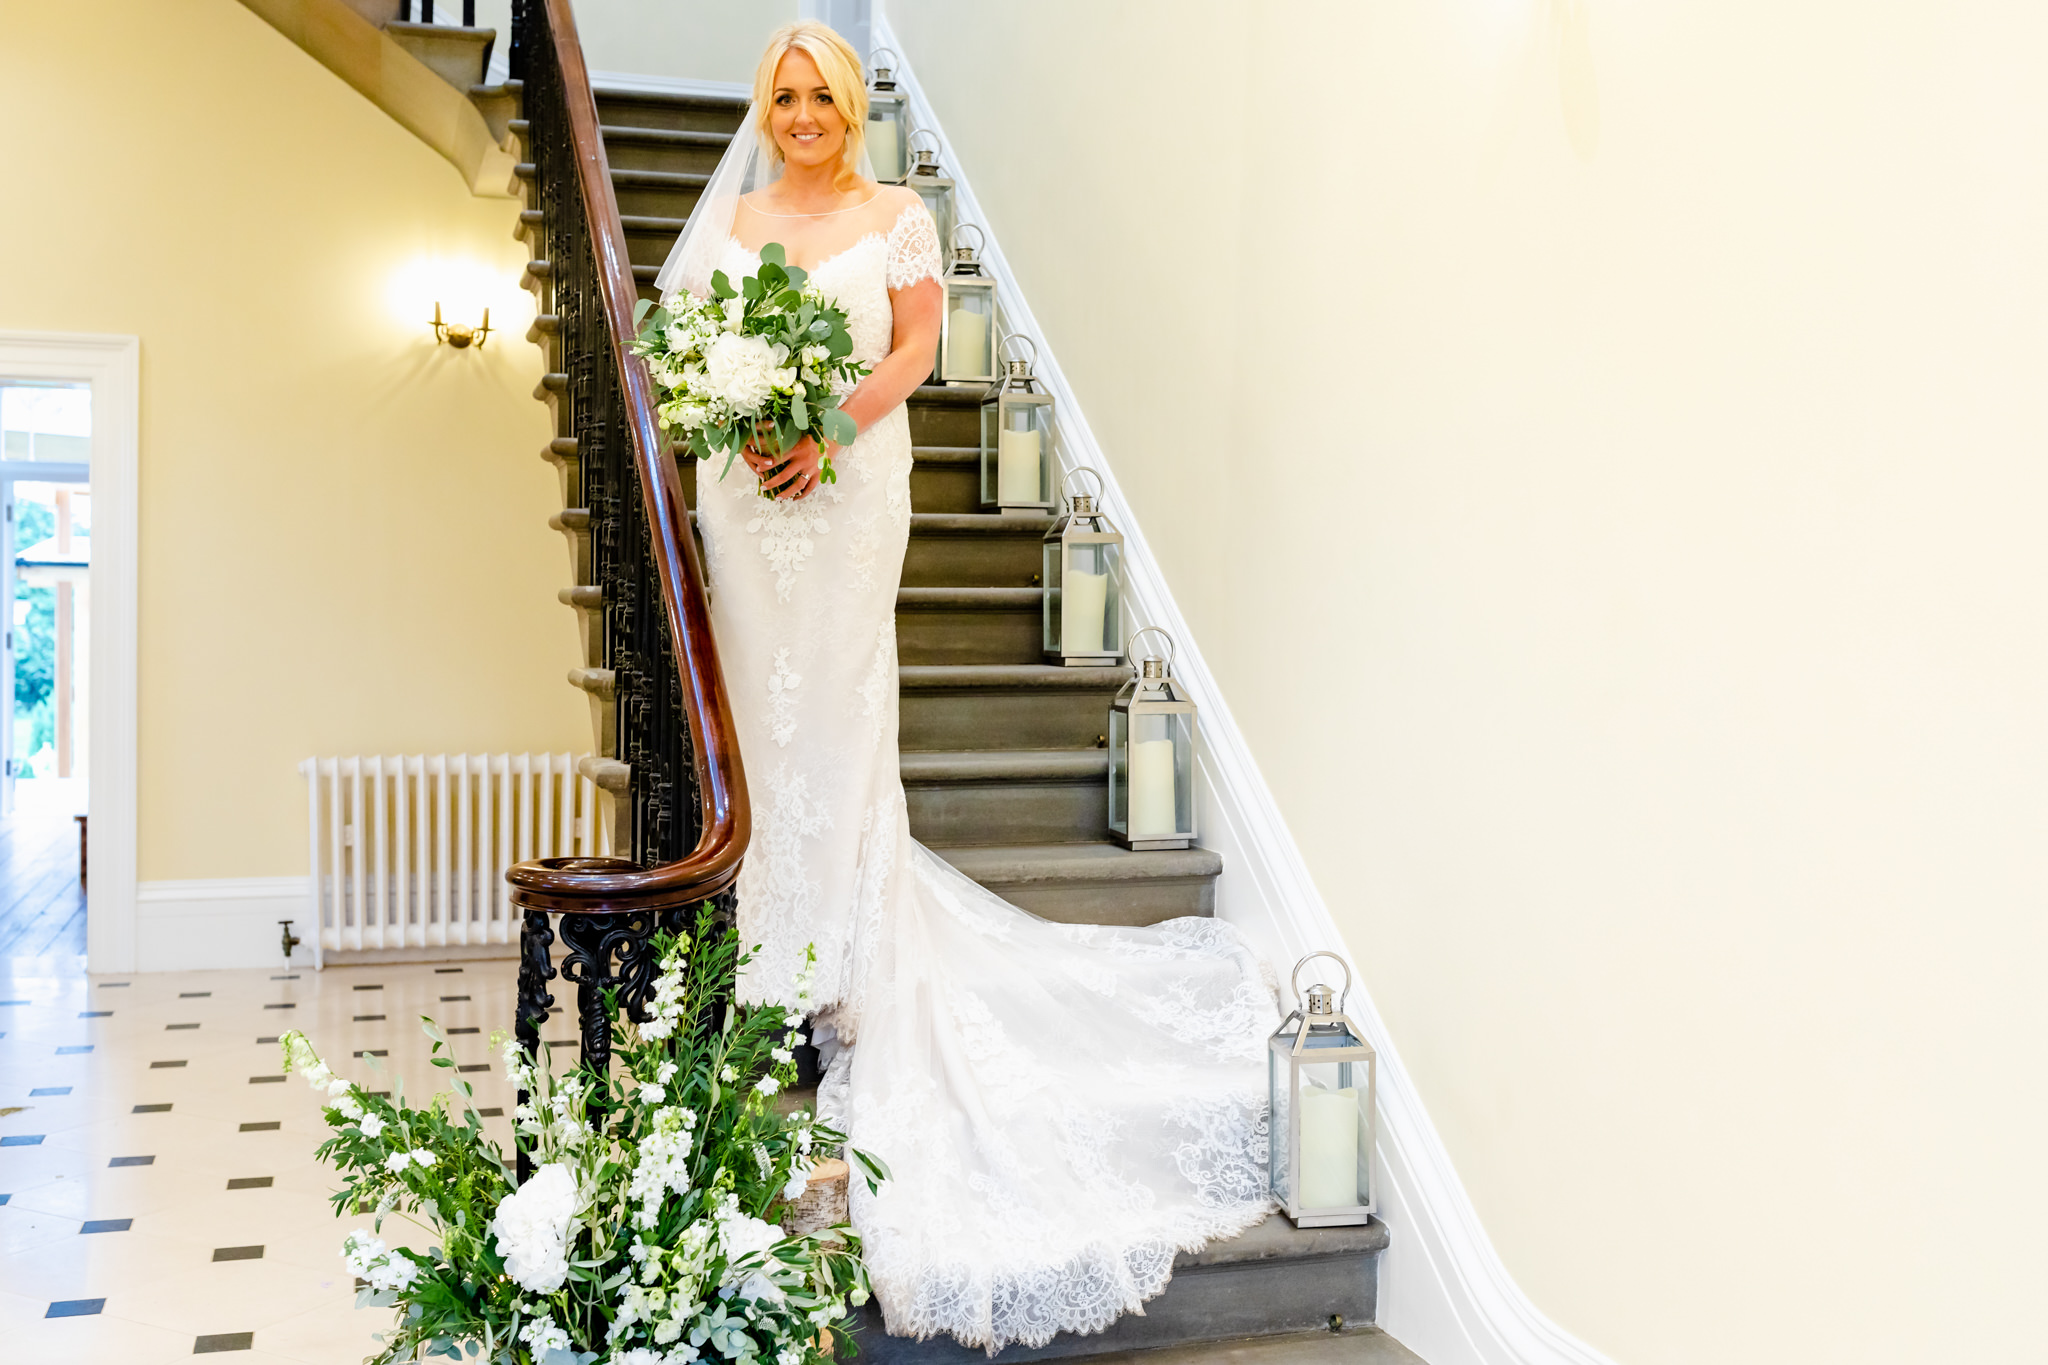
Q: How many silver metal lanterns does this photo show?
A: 7